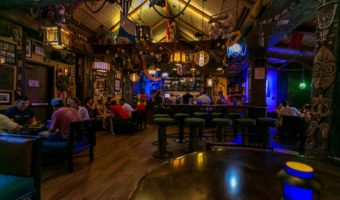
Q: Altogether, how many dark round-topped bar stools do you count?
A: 10